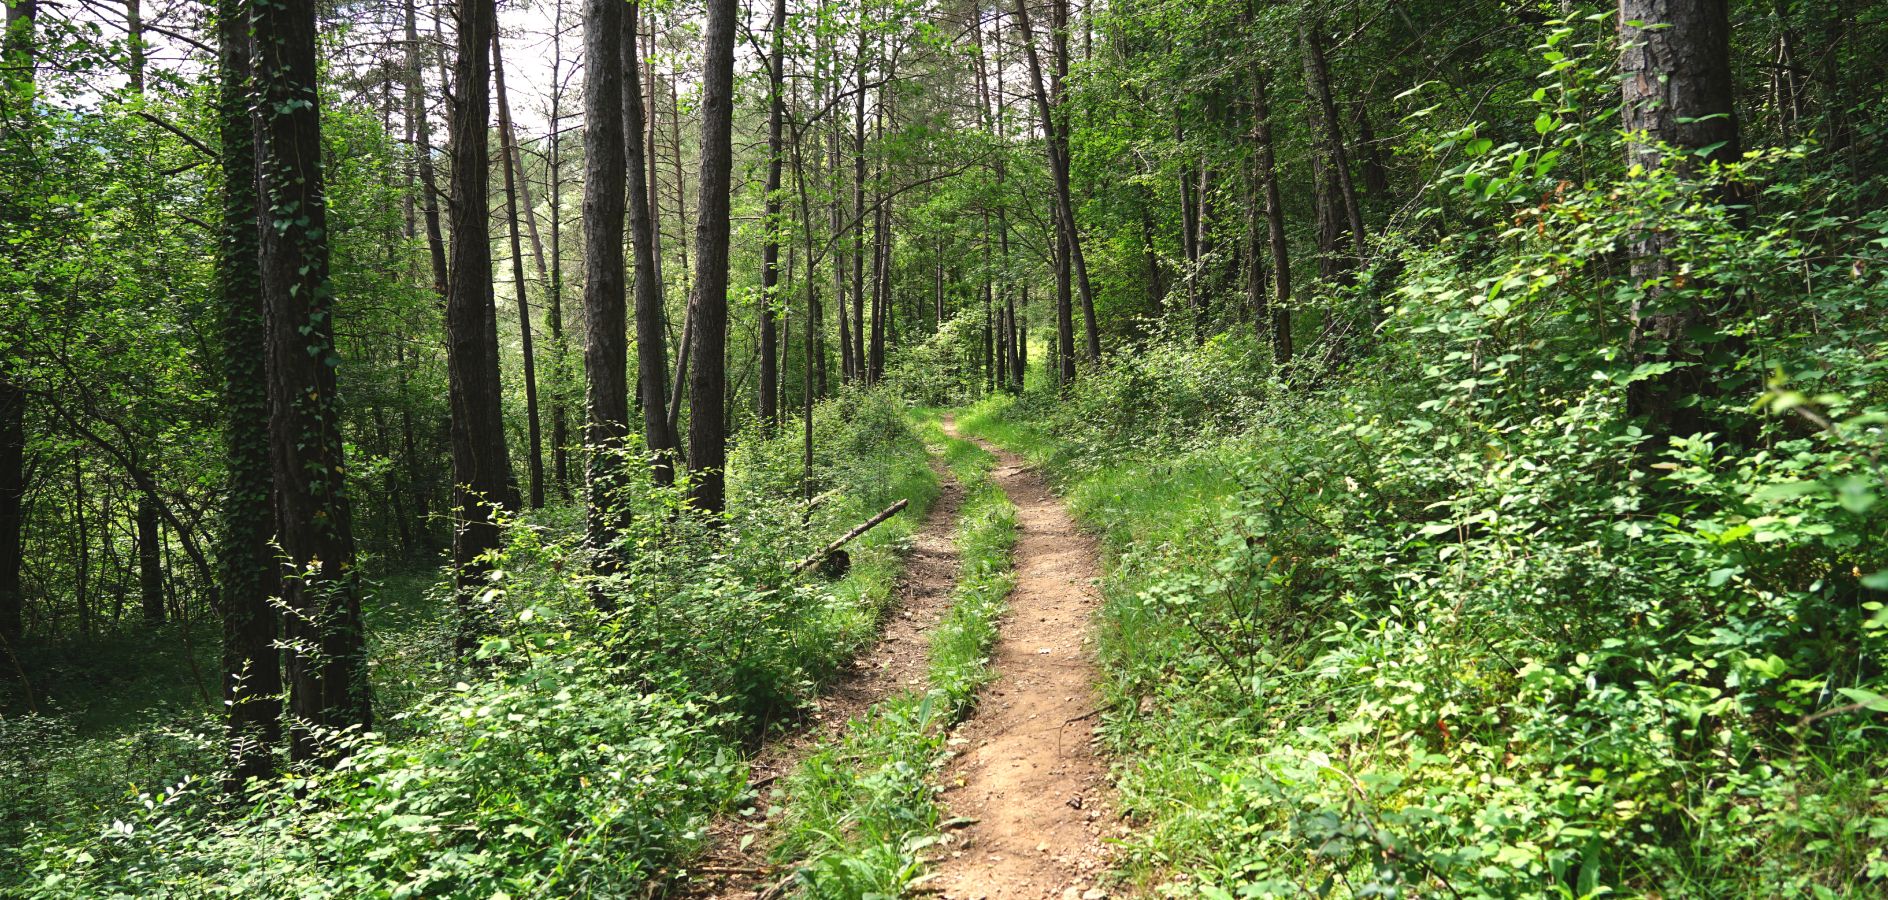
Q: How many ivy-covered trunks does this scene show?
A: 2